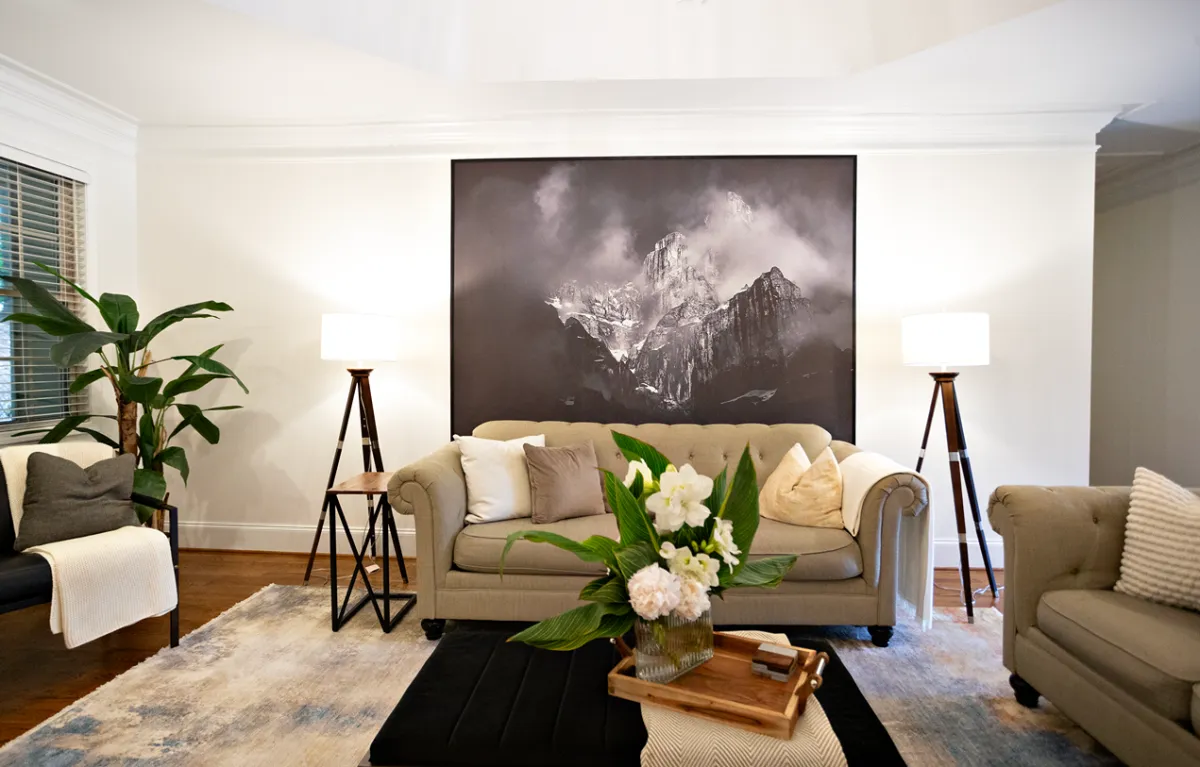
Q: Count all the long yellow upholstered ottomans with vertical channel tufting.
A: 0